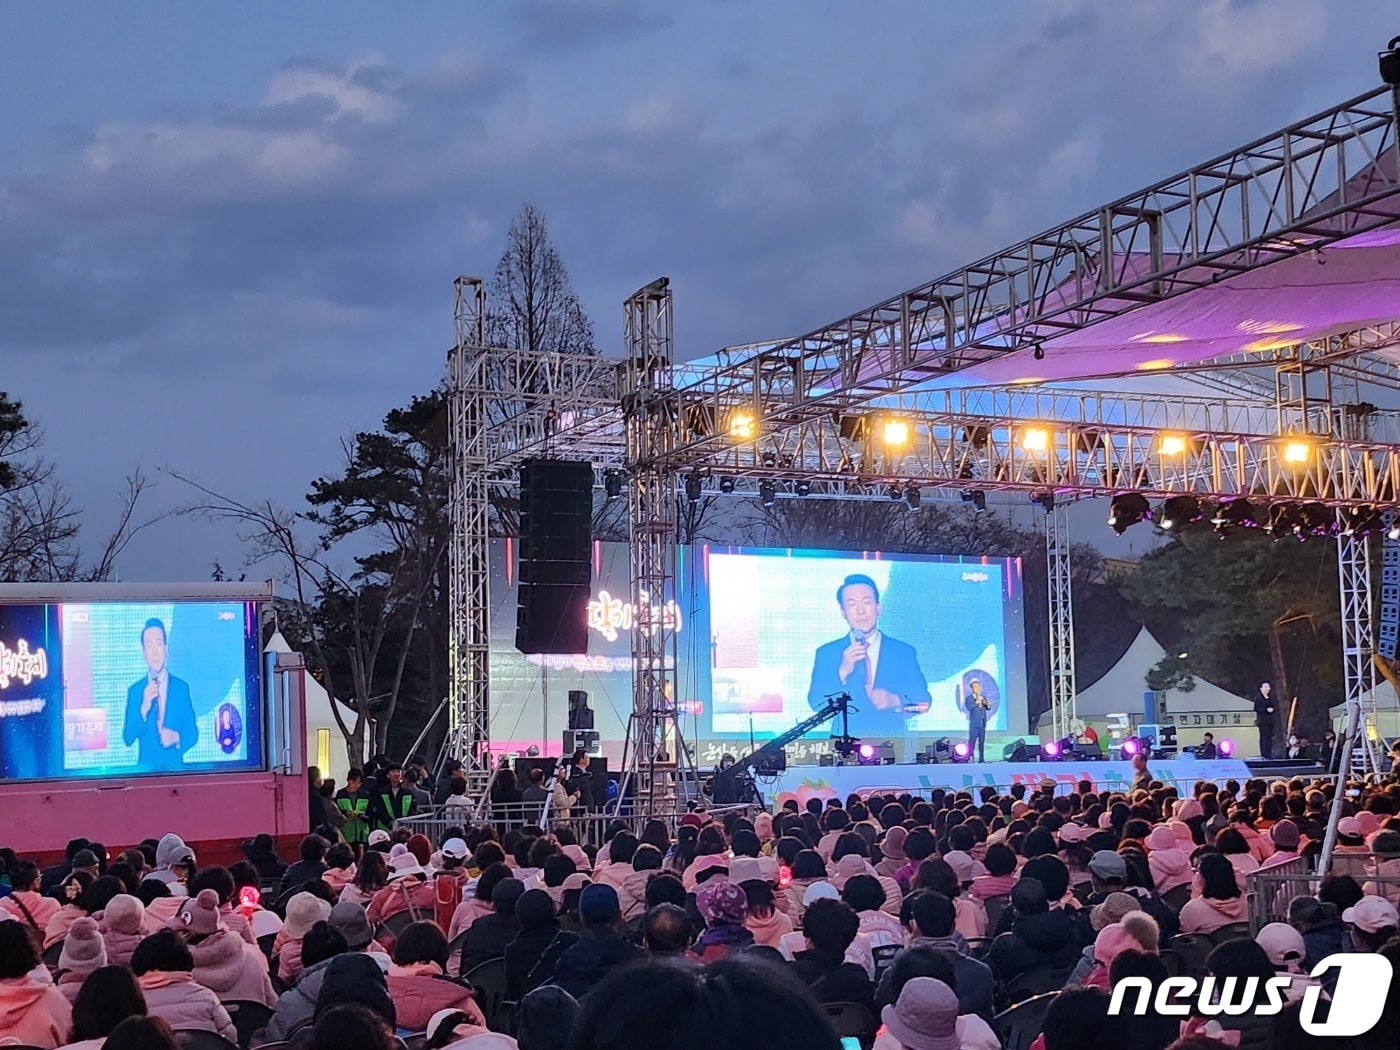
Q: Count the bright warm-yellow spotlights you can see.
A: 5